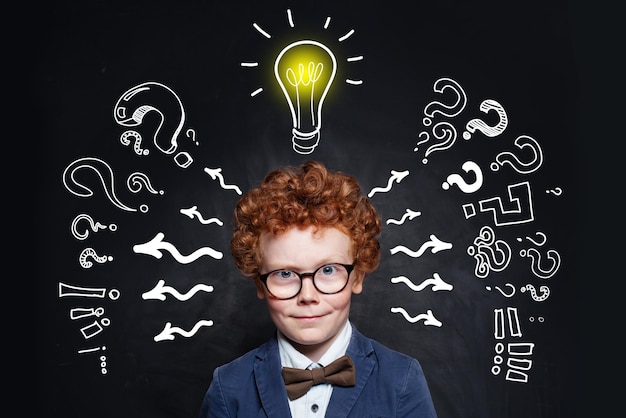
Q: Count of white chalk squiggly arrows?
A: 10